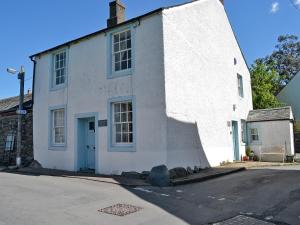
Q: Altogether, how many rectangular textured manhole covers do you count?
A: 2